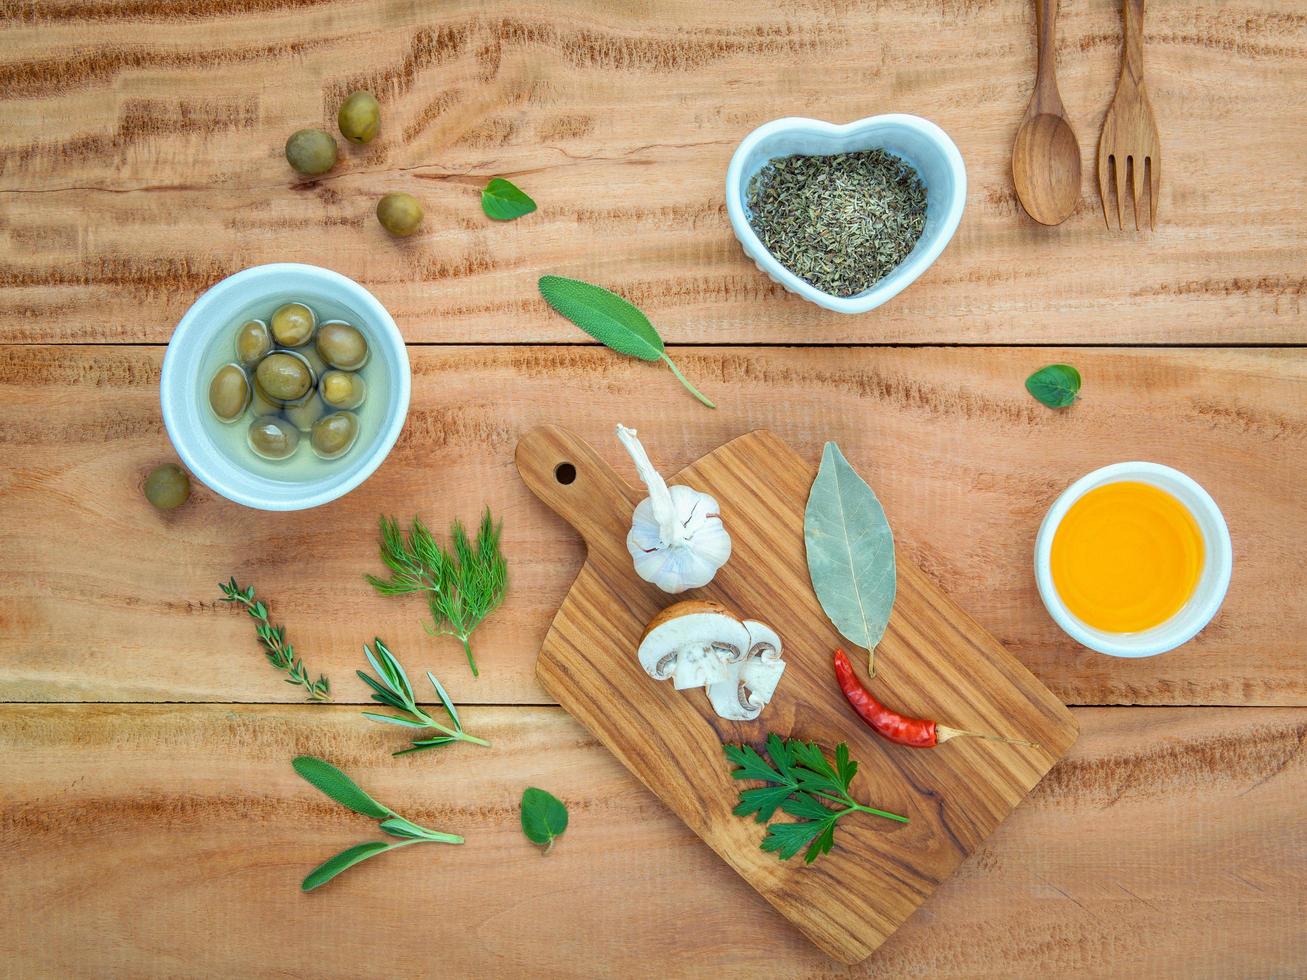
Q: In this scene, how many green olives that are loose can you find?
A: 4